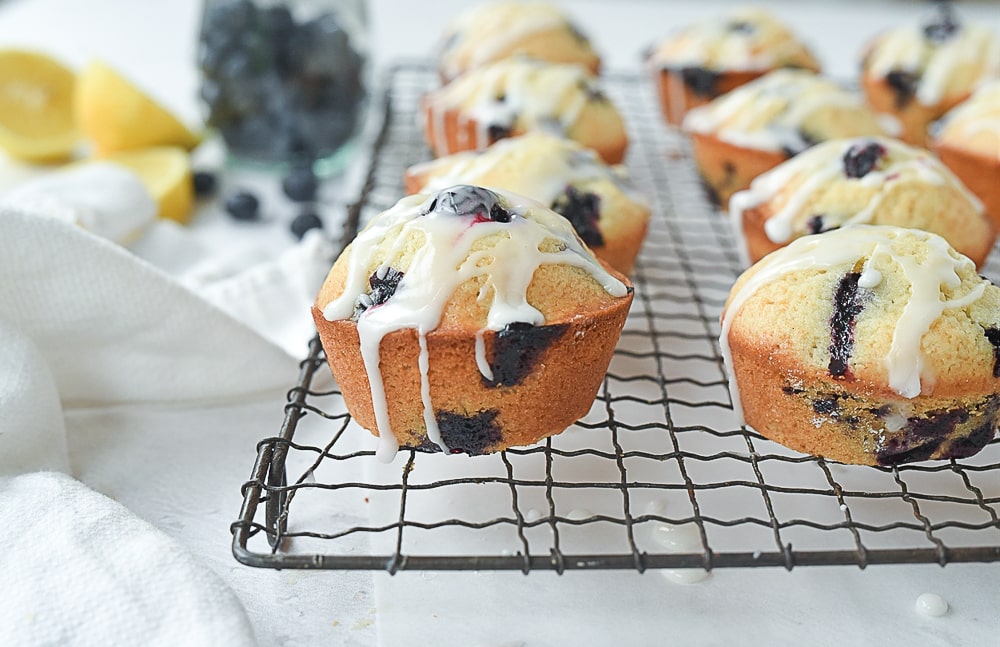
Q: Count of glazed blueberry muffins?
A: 10